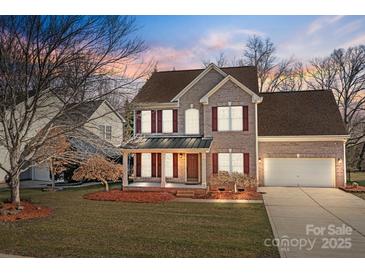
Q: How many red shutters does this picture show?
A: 12